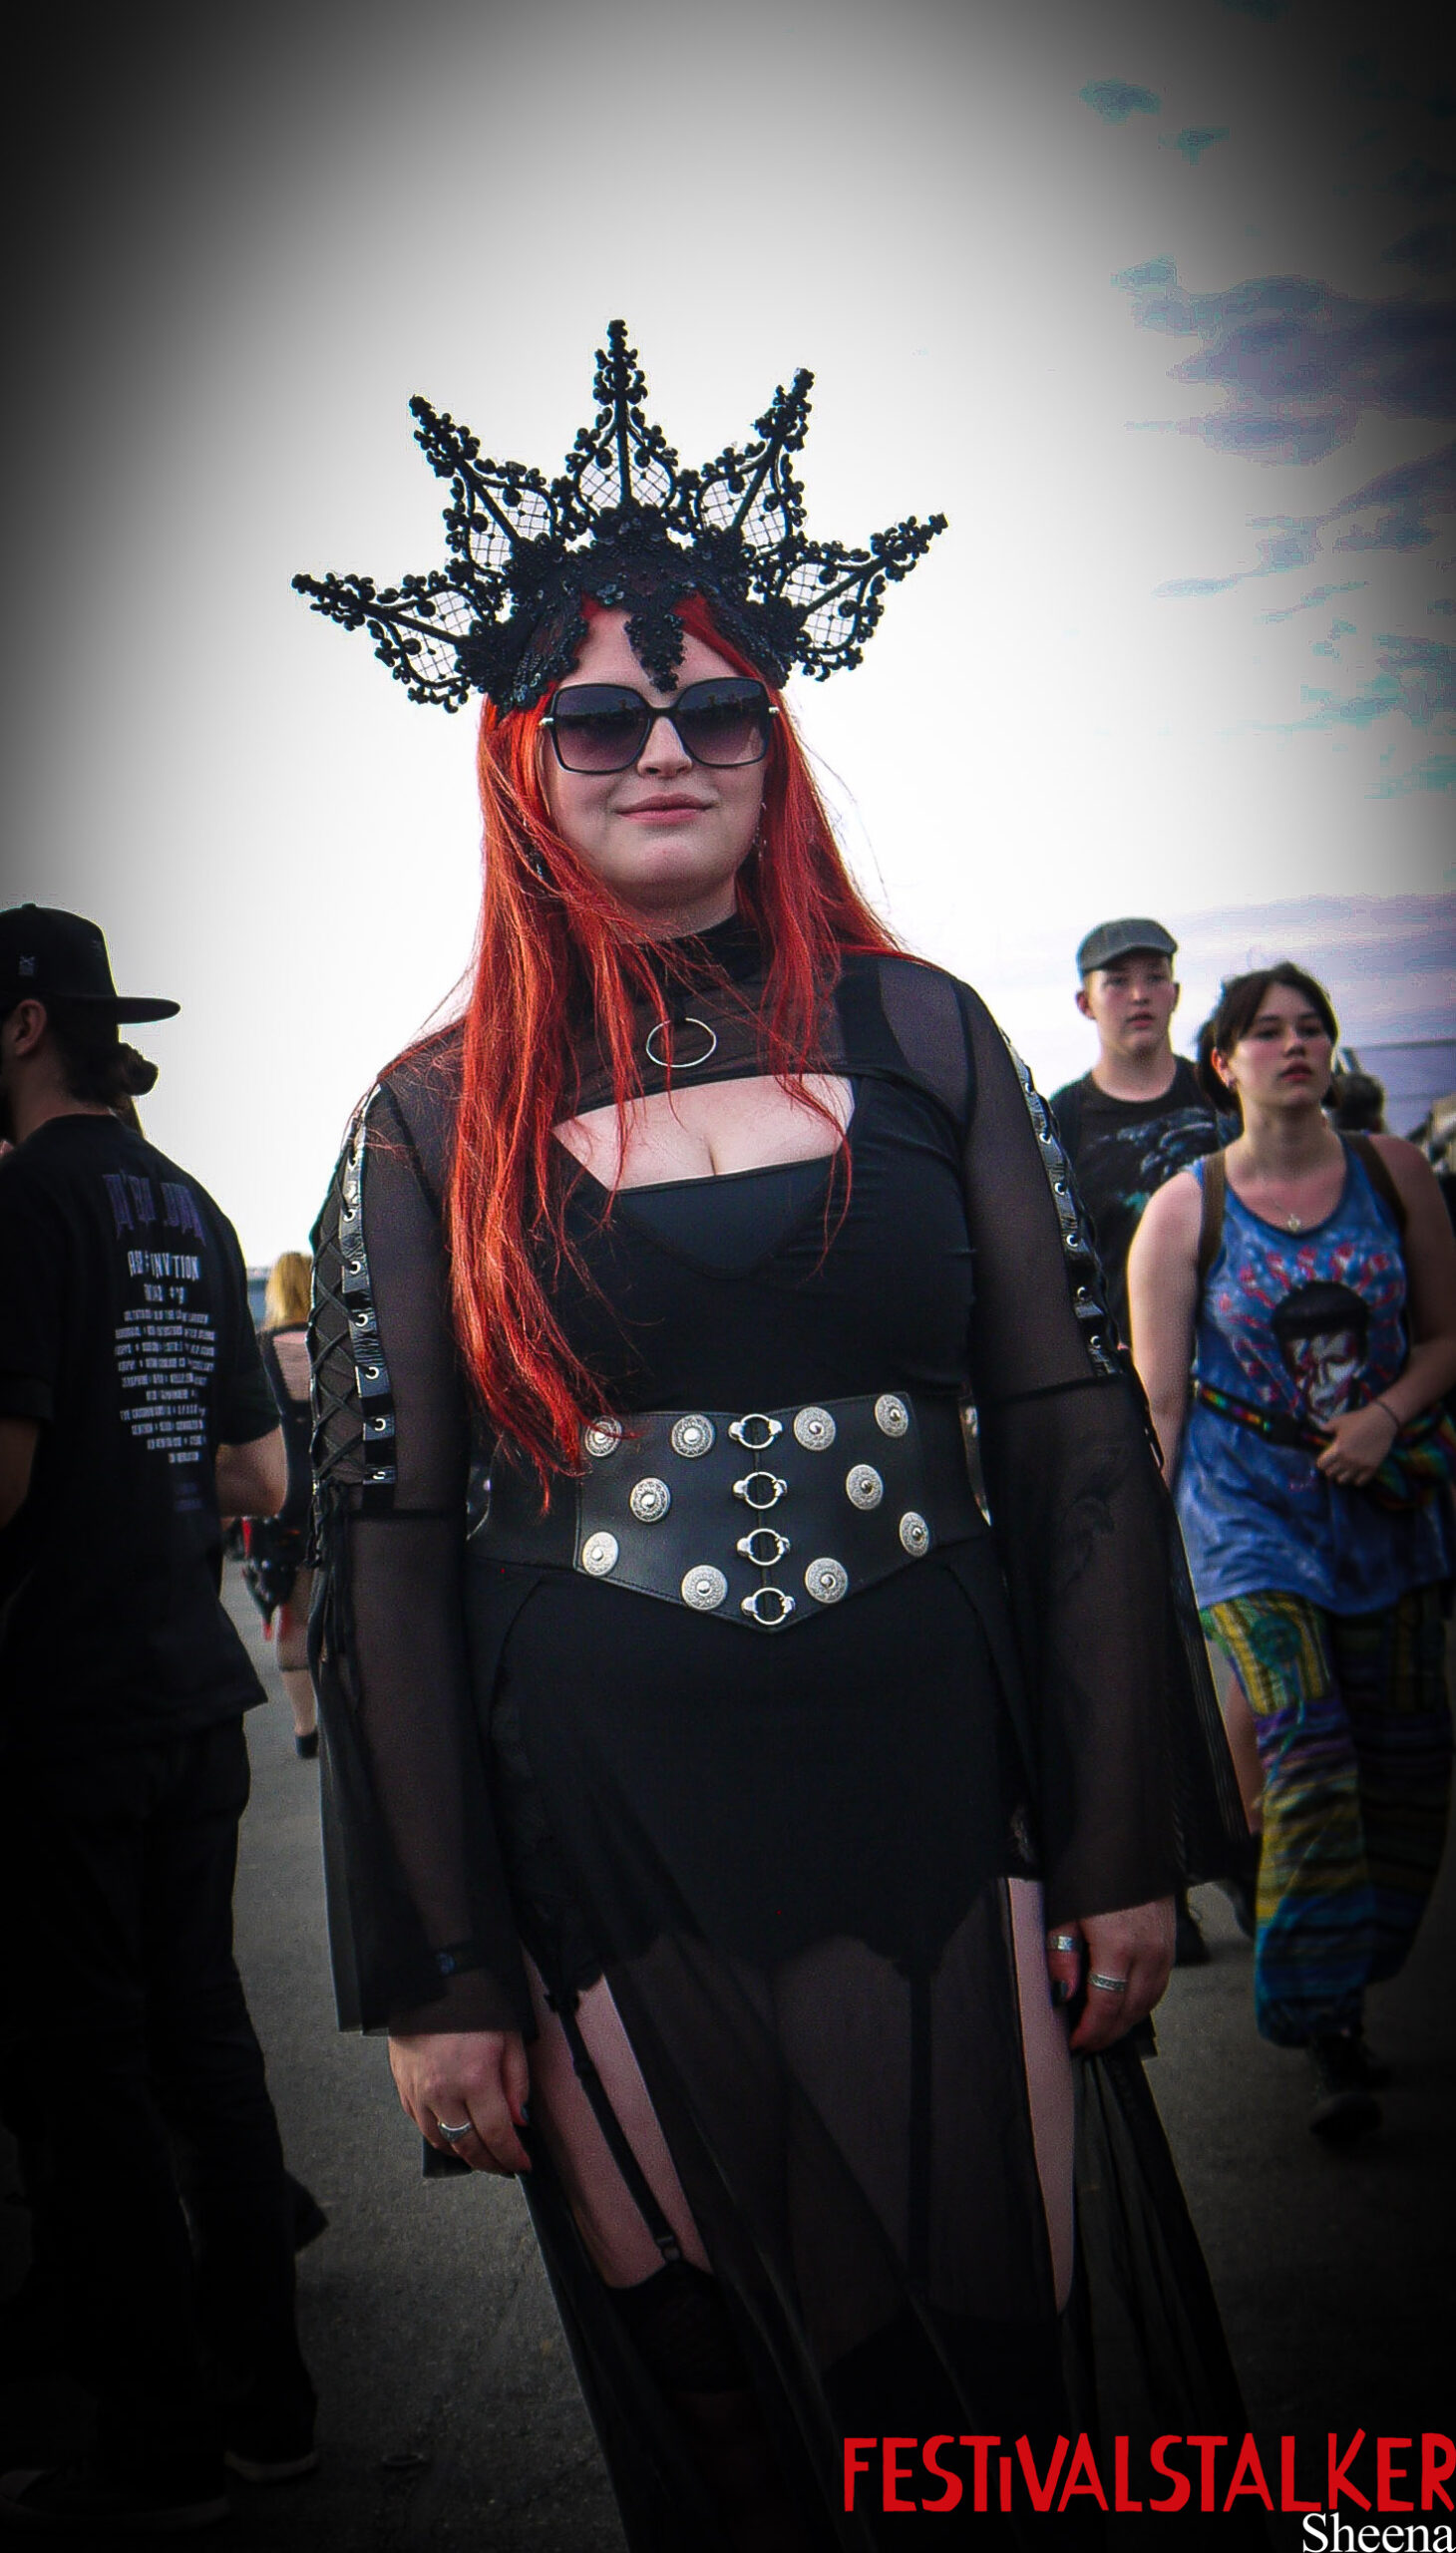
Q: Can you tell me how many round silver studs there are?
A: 10